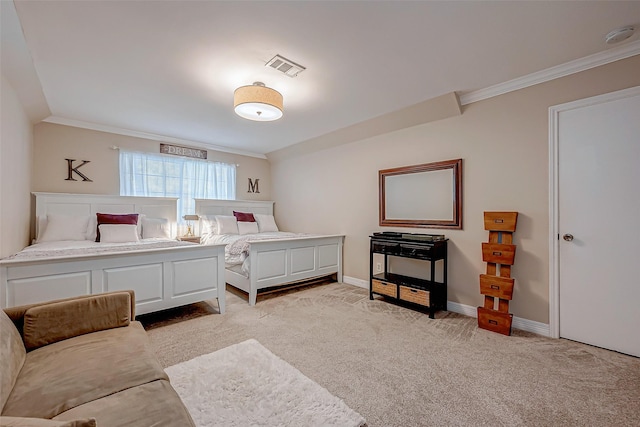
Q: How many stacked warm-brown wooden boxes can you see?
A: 4